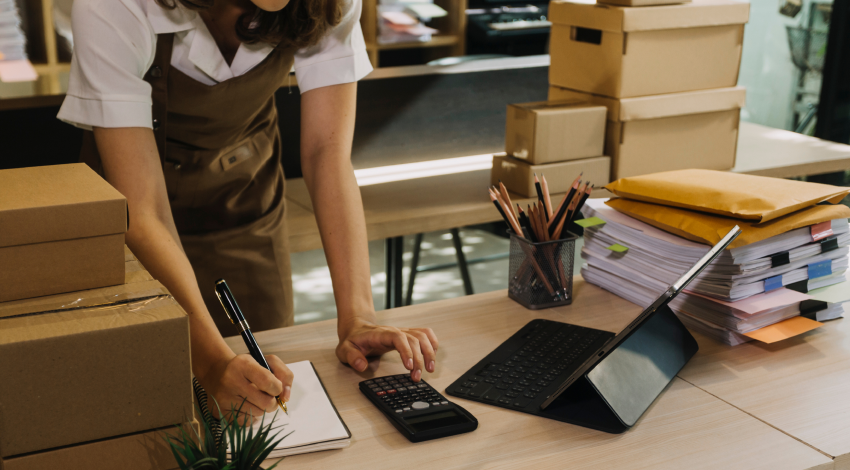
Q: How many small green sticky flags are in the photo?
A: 2